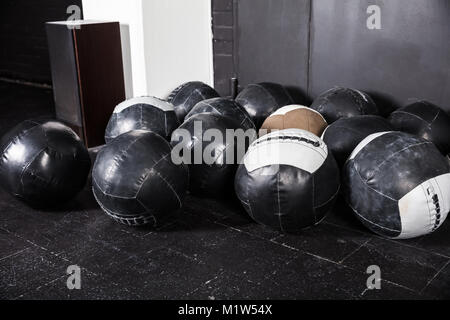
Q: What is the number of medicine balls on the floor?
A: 13